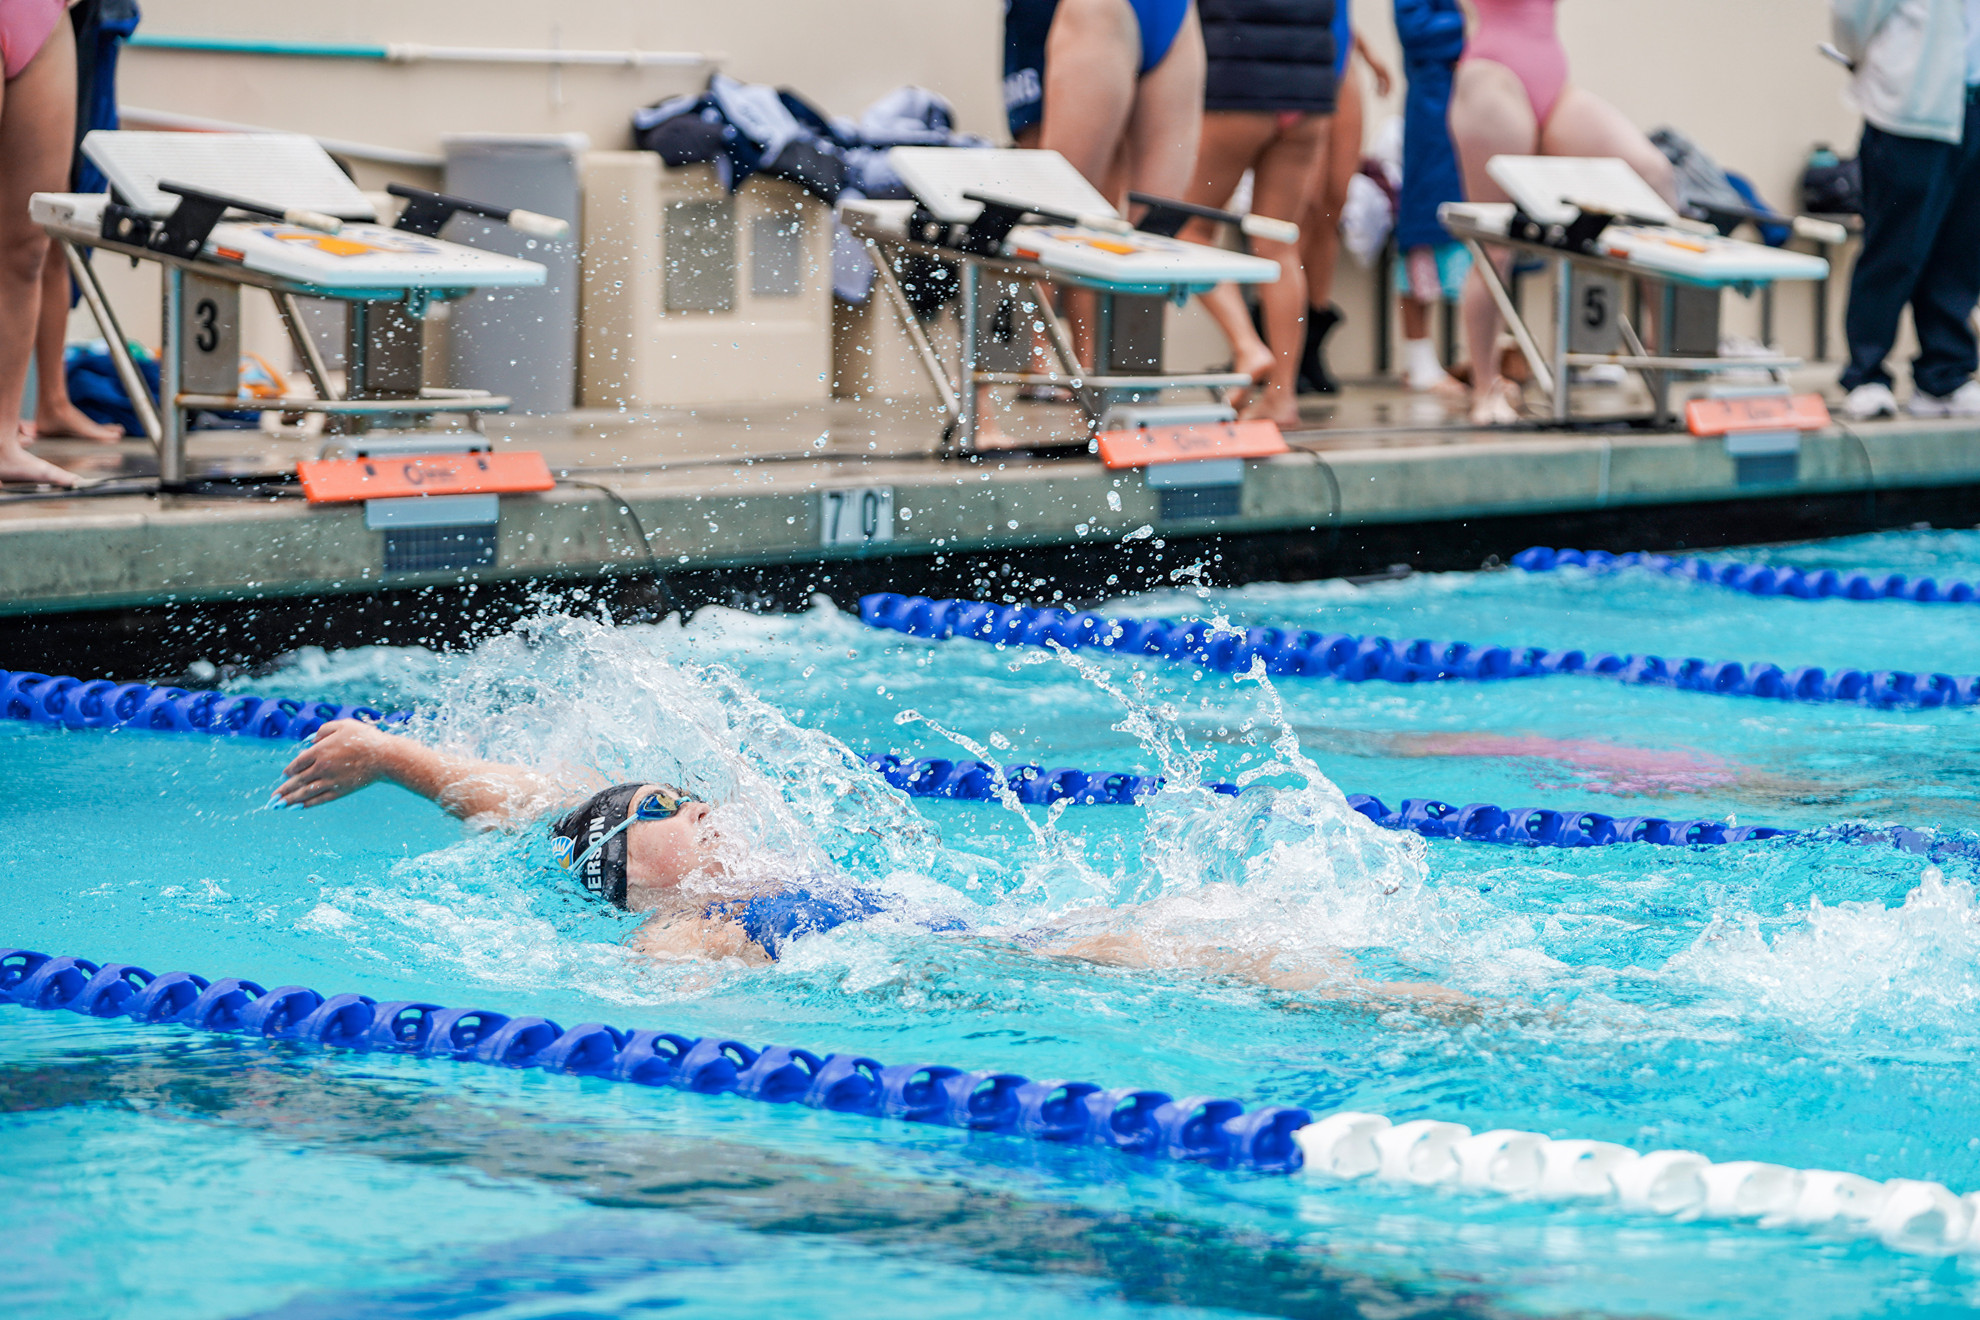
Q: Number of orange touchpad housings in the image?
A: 3